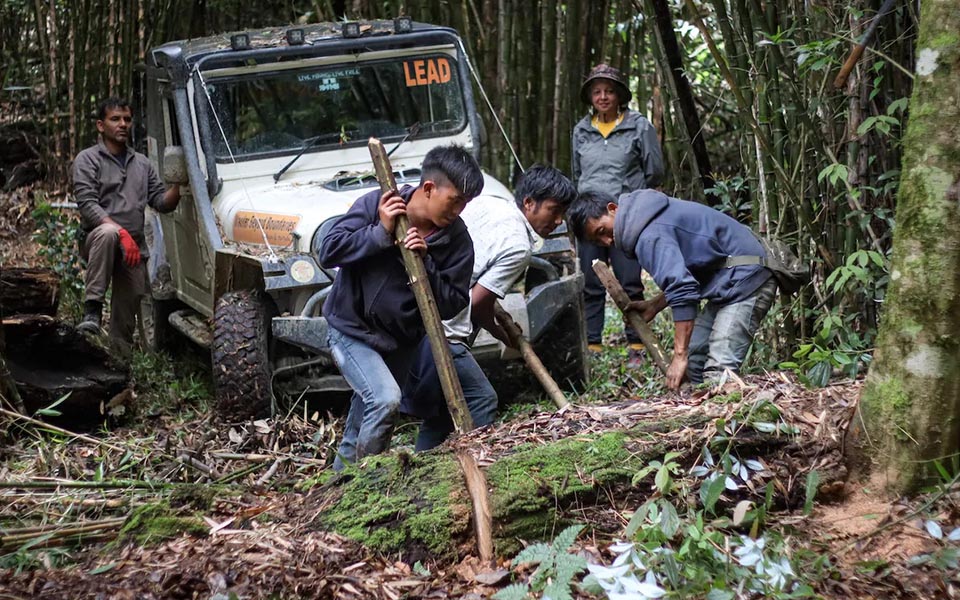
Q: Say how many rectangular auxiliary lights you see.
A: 4